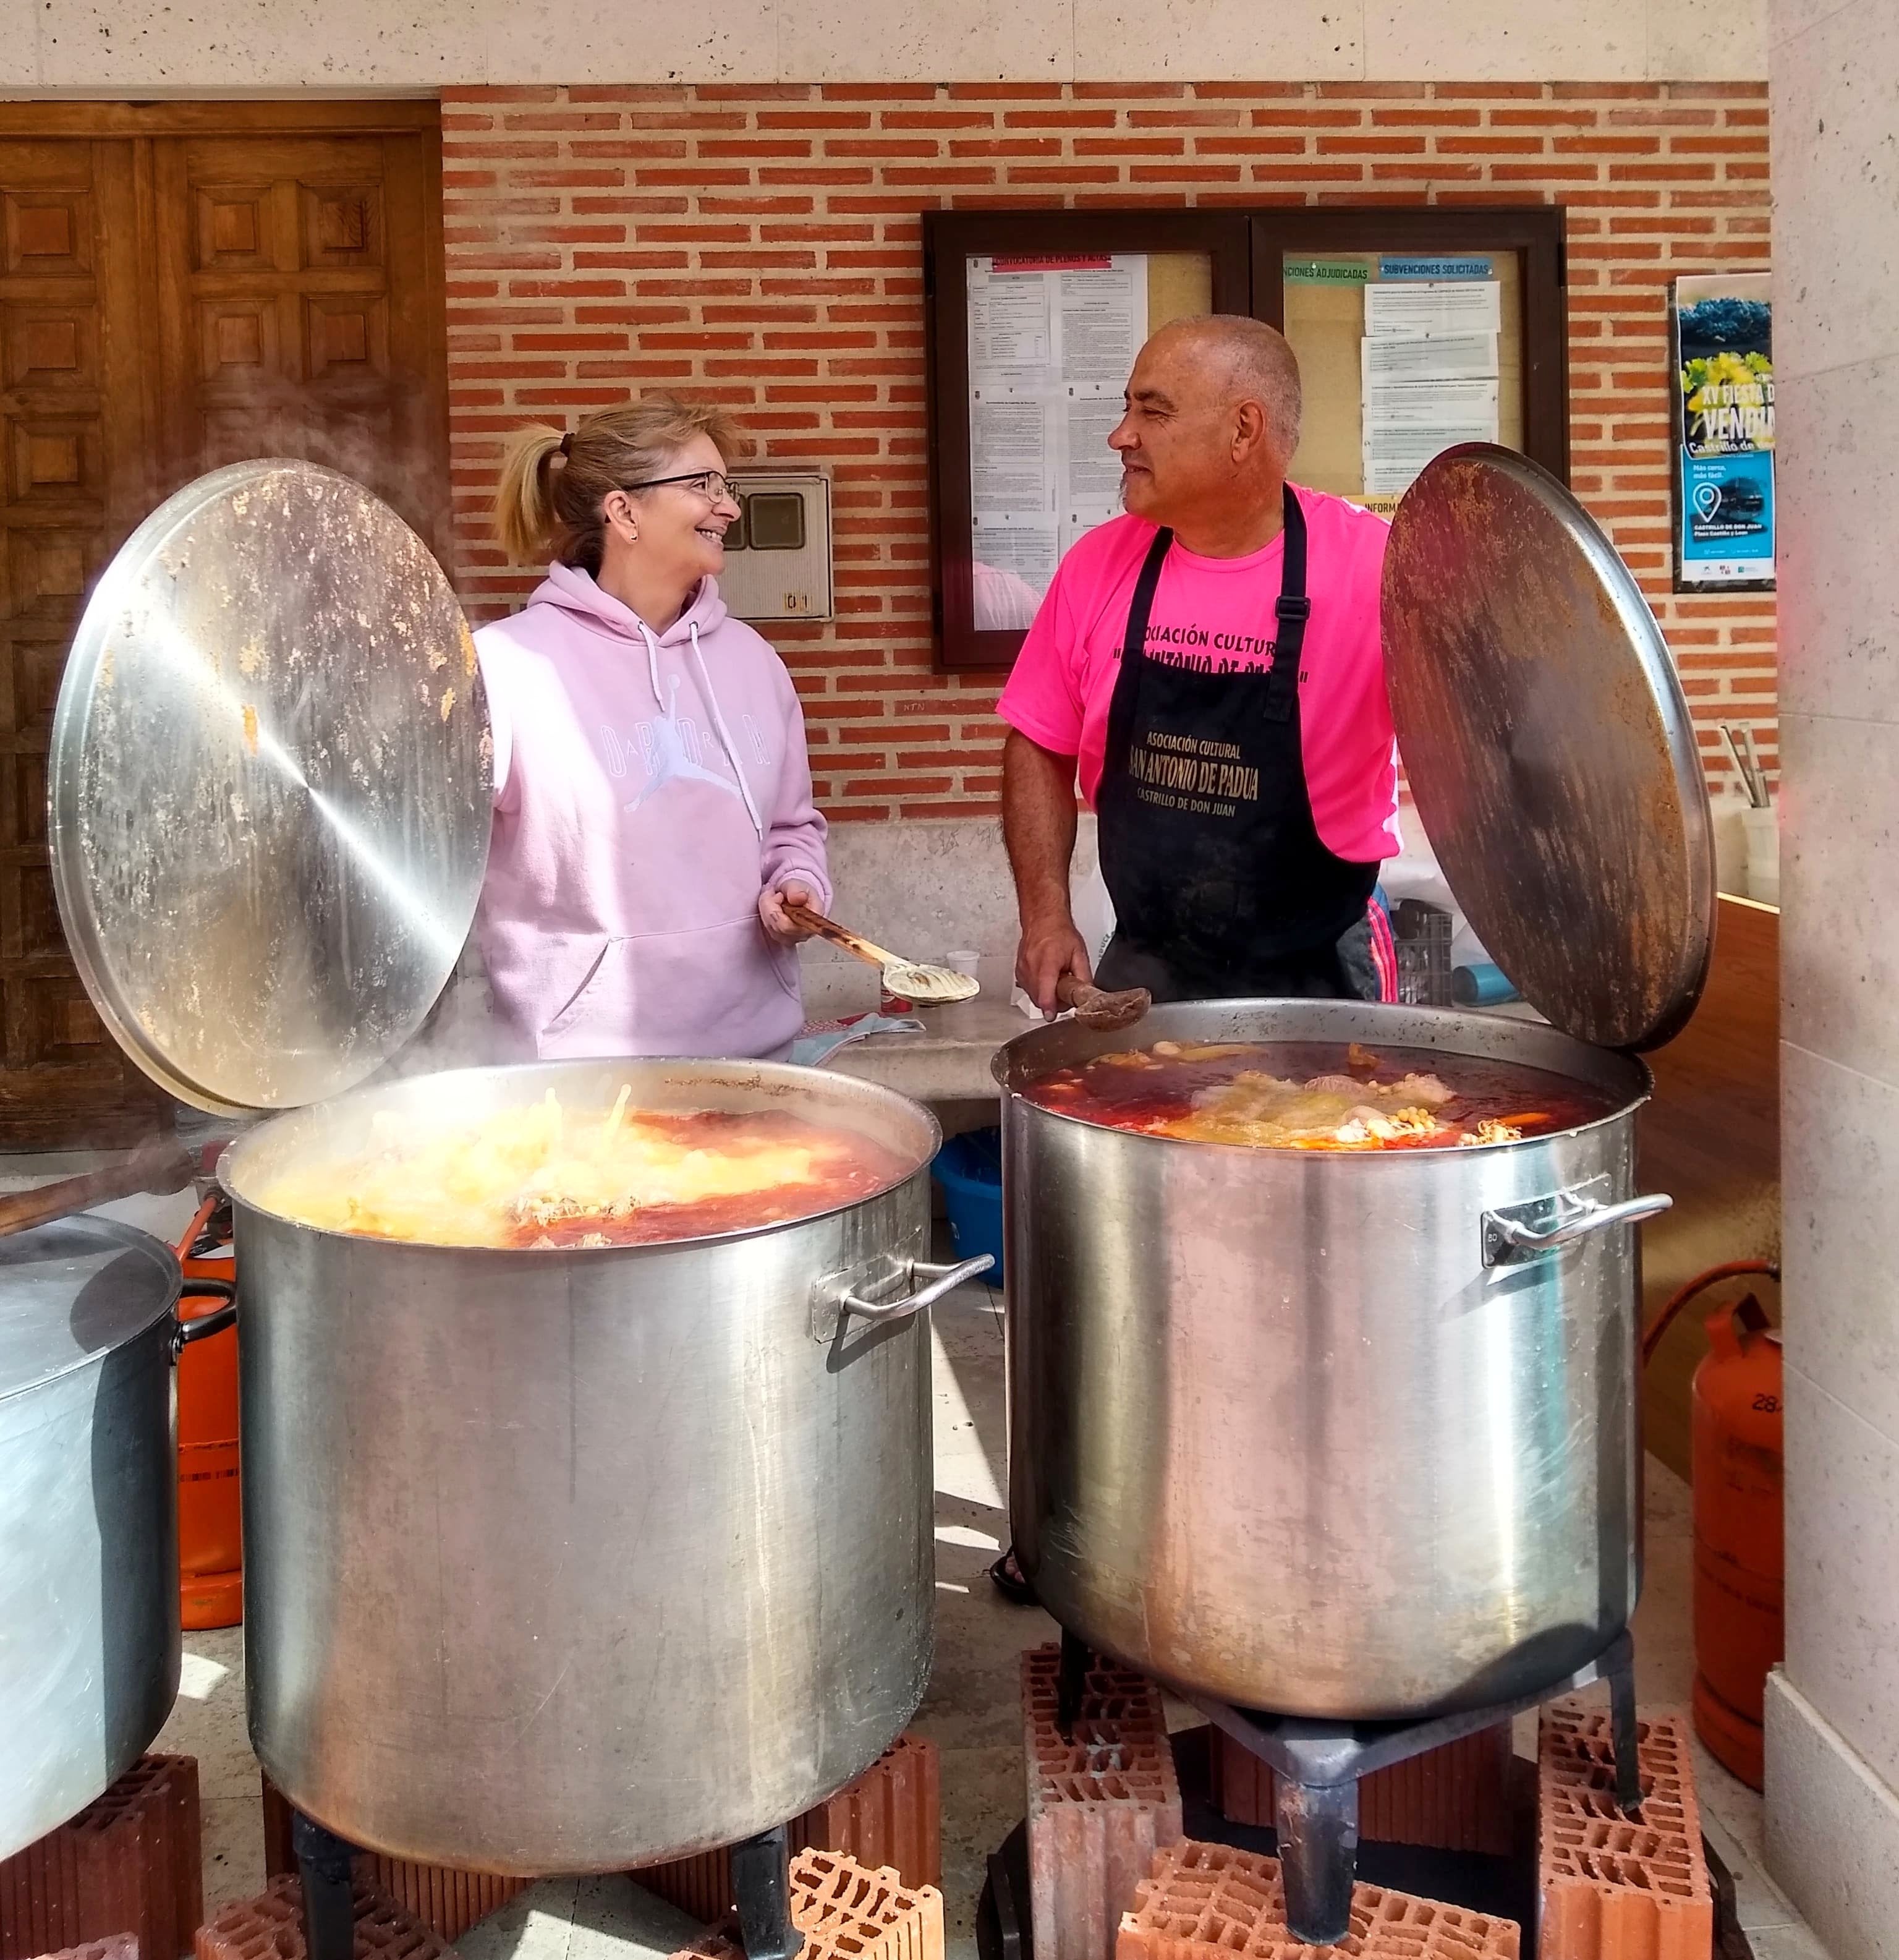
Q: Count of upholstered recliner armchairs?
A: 0